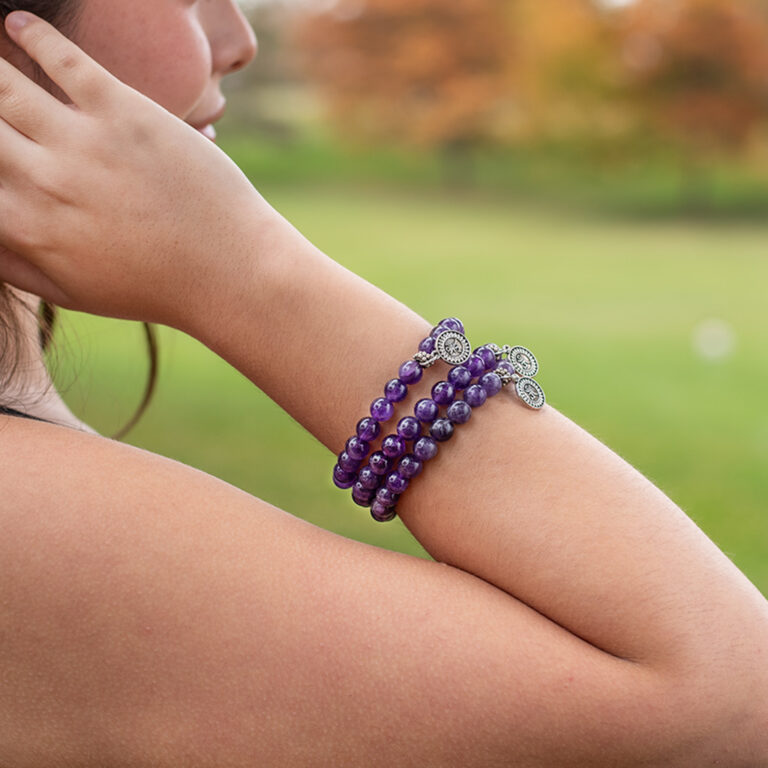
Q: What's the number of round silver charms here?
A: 3